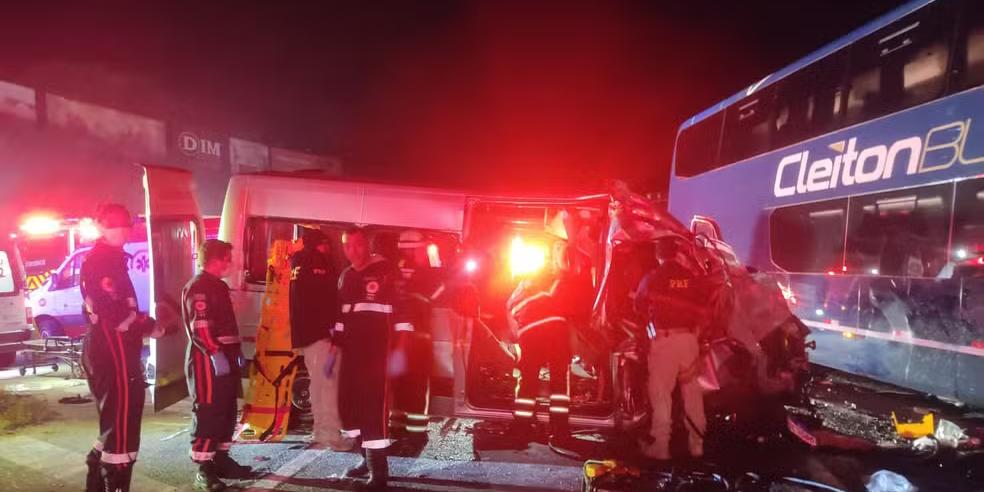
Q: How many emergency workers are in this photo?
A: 7